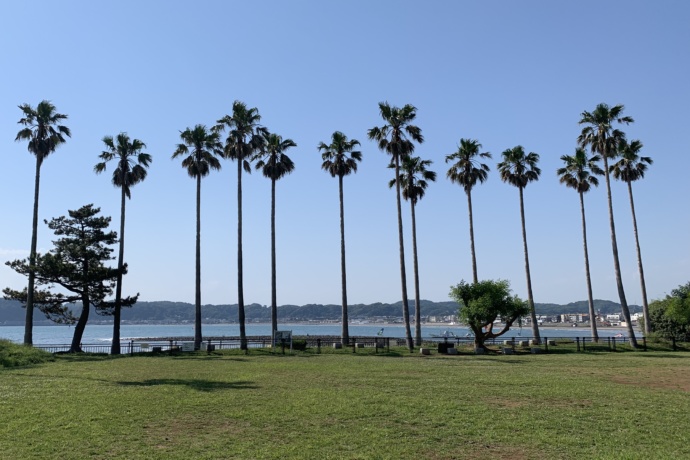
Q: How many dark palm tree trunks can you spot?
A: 13